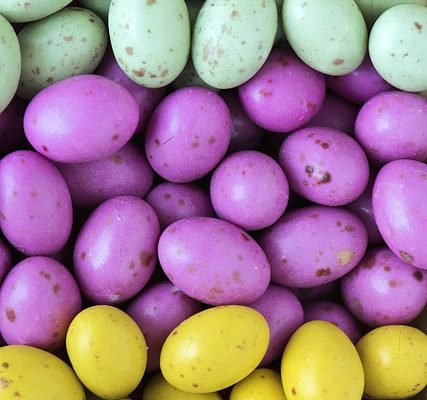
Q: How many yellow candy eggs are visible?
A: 7